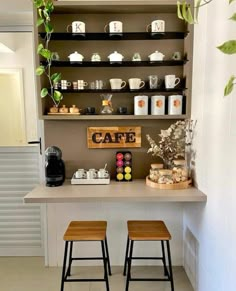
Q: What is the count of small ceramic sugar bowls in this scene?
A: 3